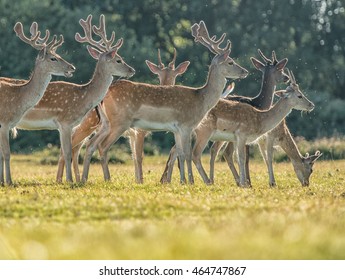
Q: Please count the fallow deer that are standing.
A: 7